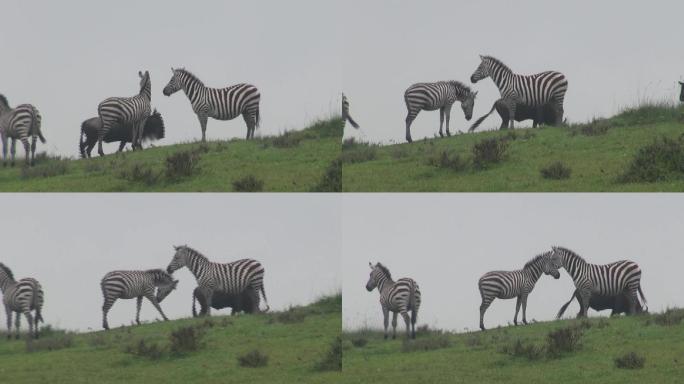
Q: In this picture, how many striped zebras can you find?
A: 12